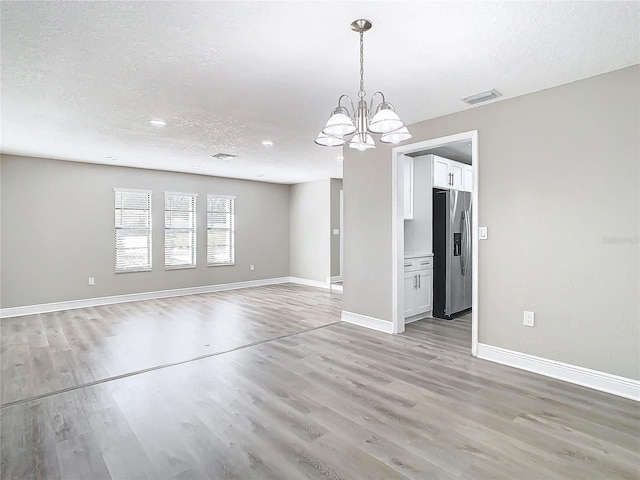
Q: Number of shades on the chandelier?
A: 5